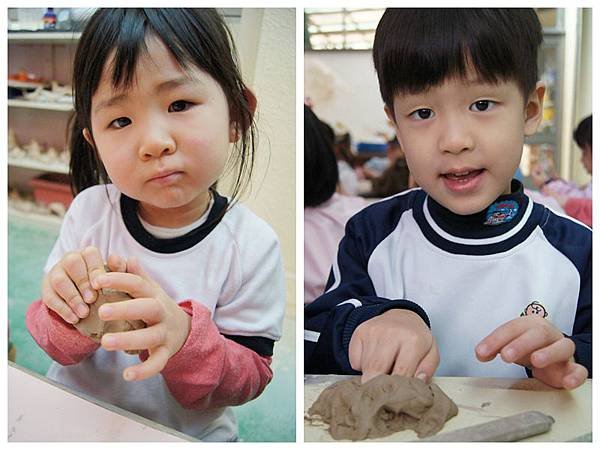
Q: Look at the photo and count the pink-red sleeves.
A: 2